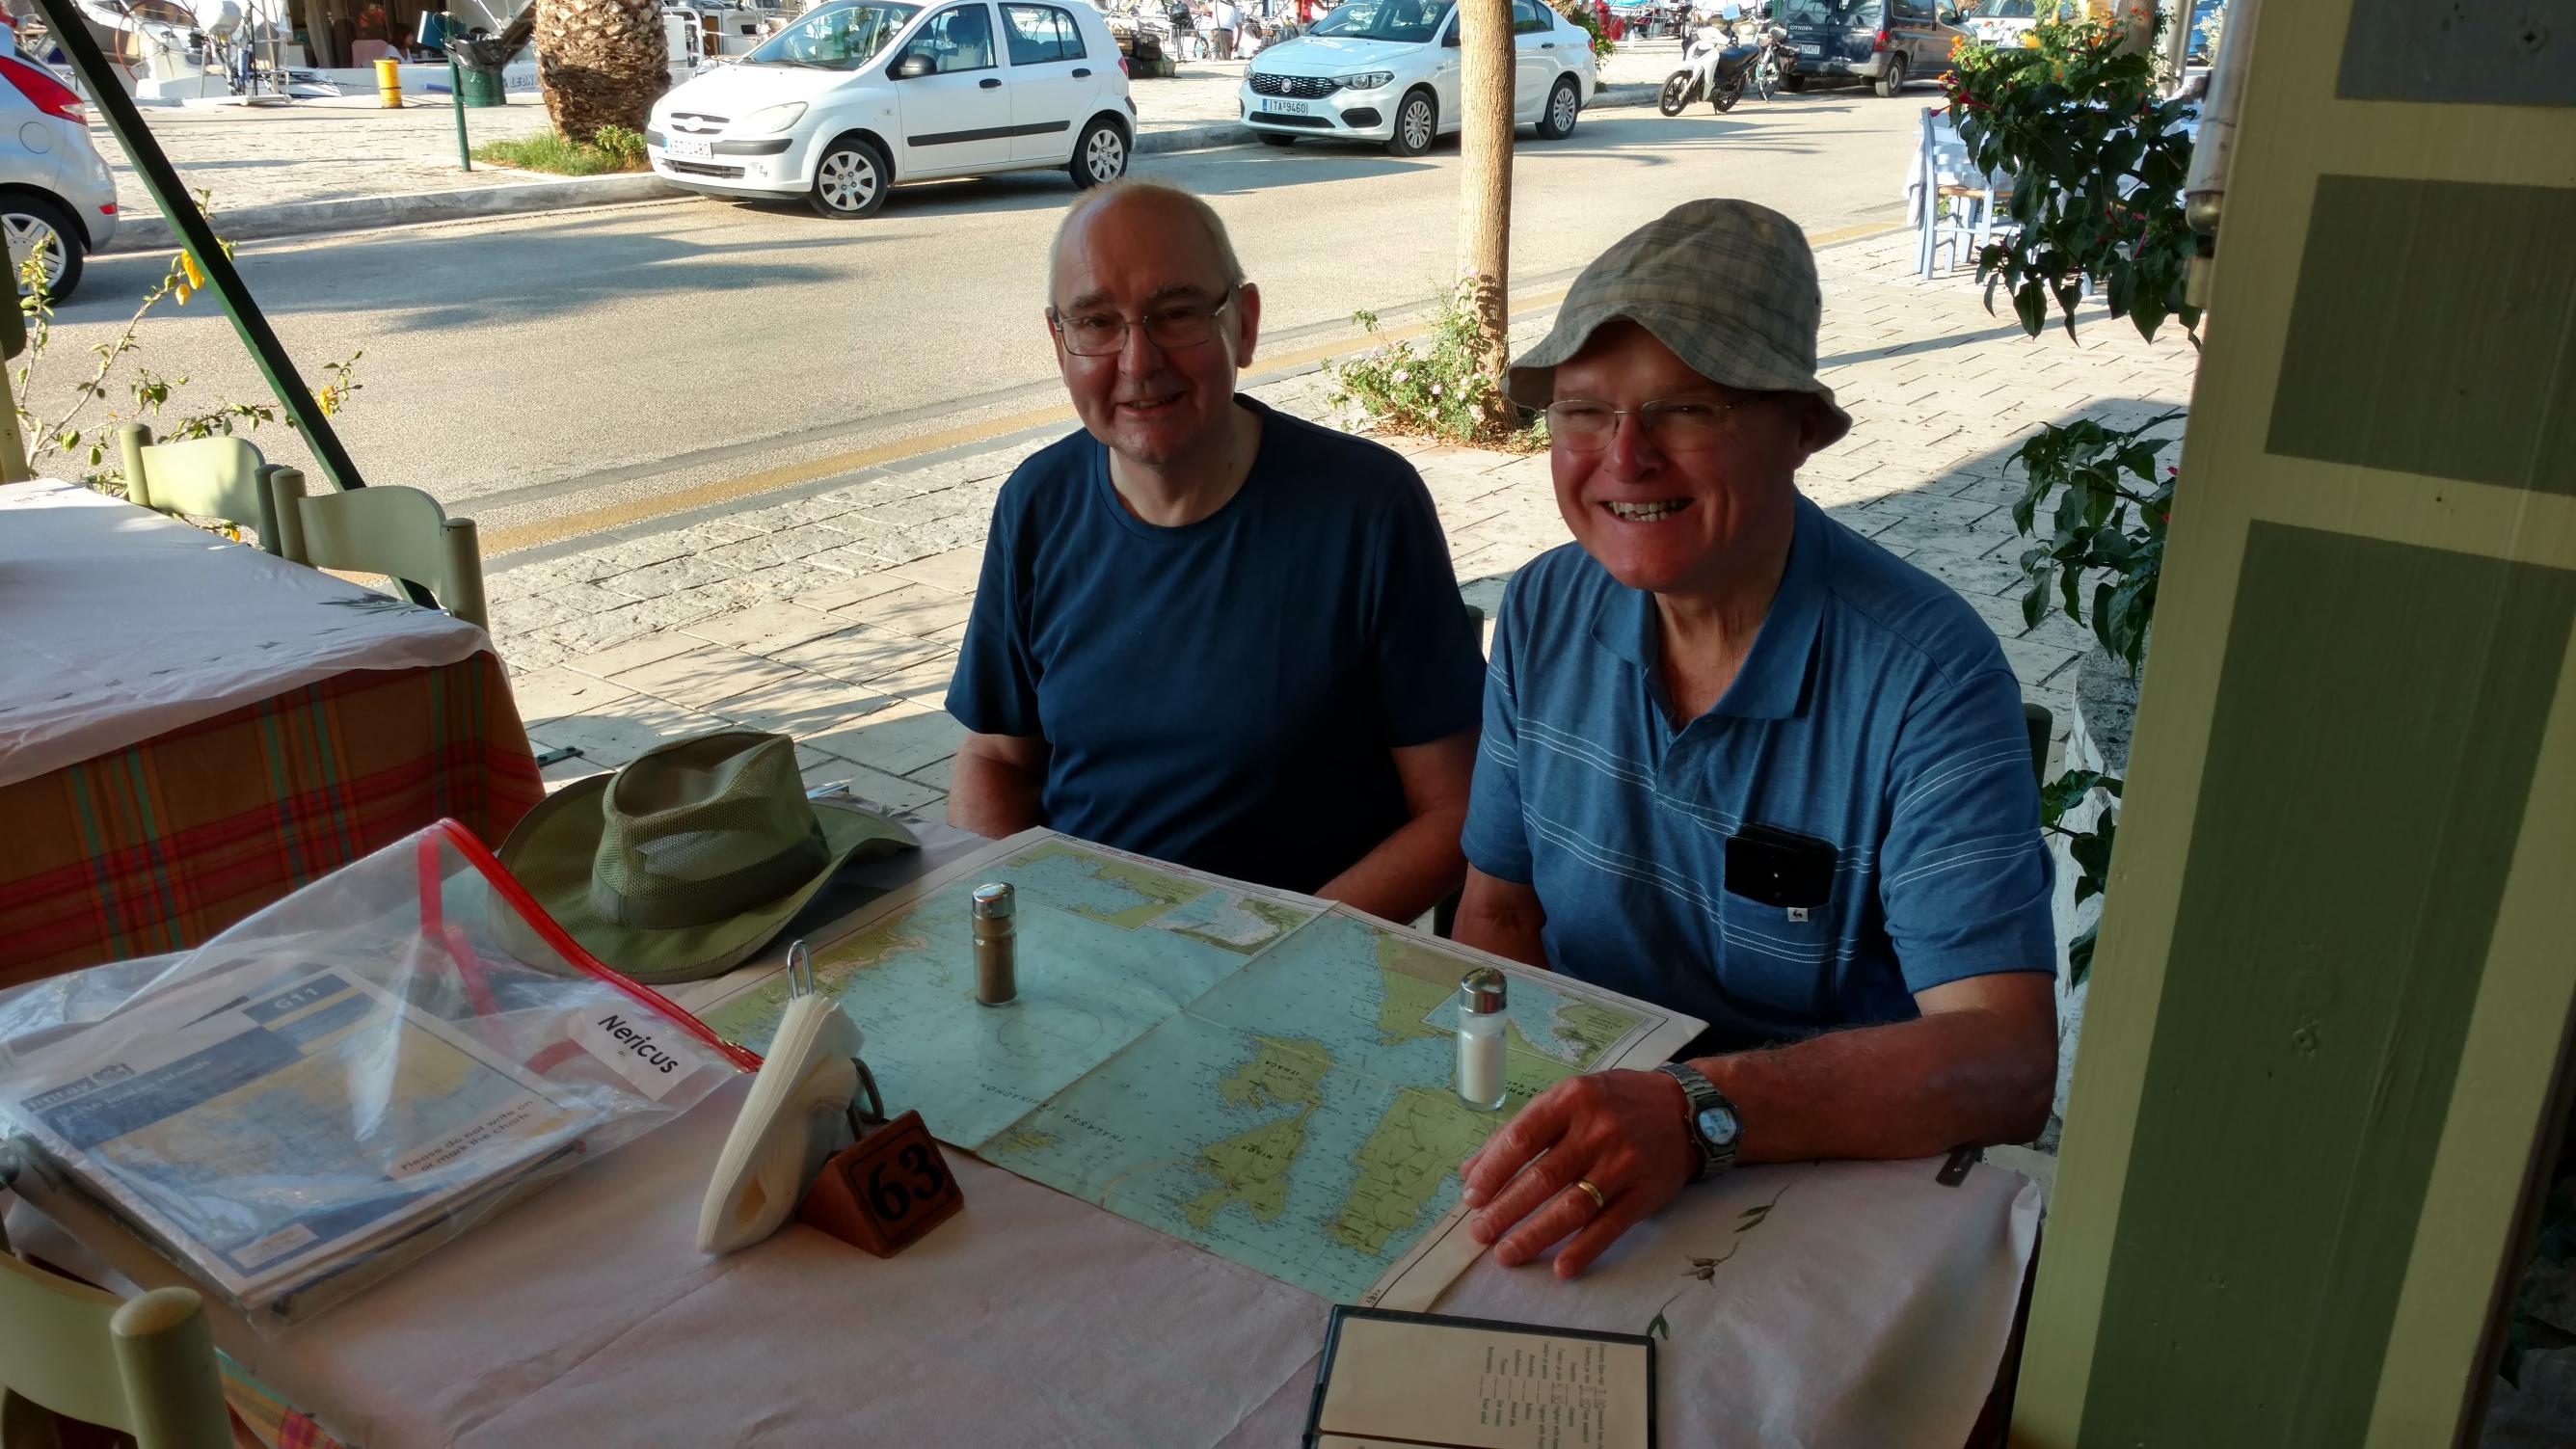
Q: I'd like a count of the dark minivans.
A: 1